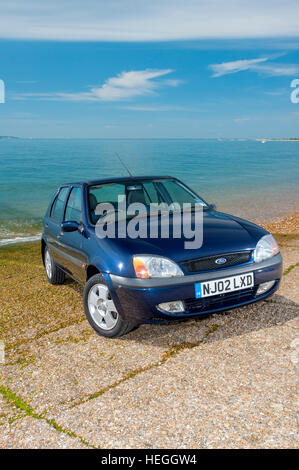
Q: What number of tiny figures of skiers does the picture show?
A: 0